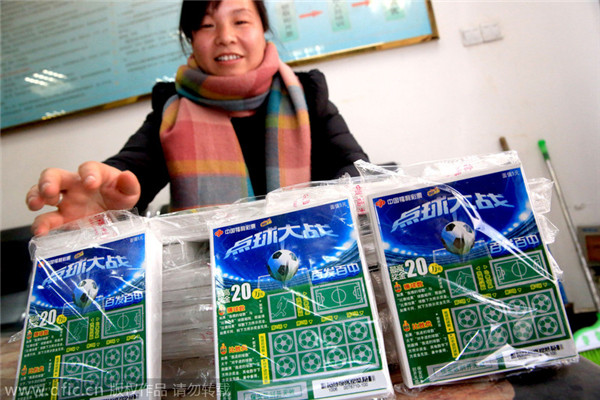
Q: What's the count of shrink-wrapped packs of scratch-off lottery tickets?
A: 3